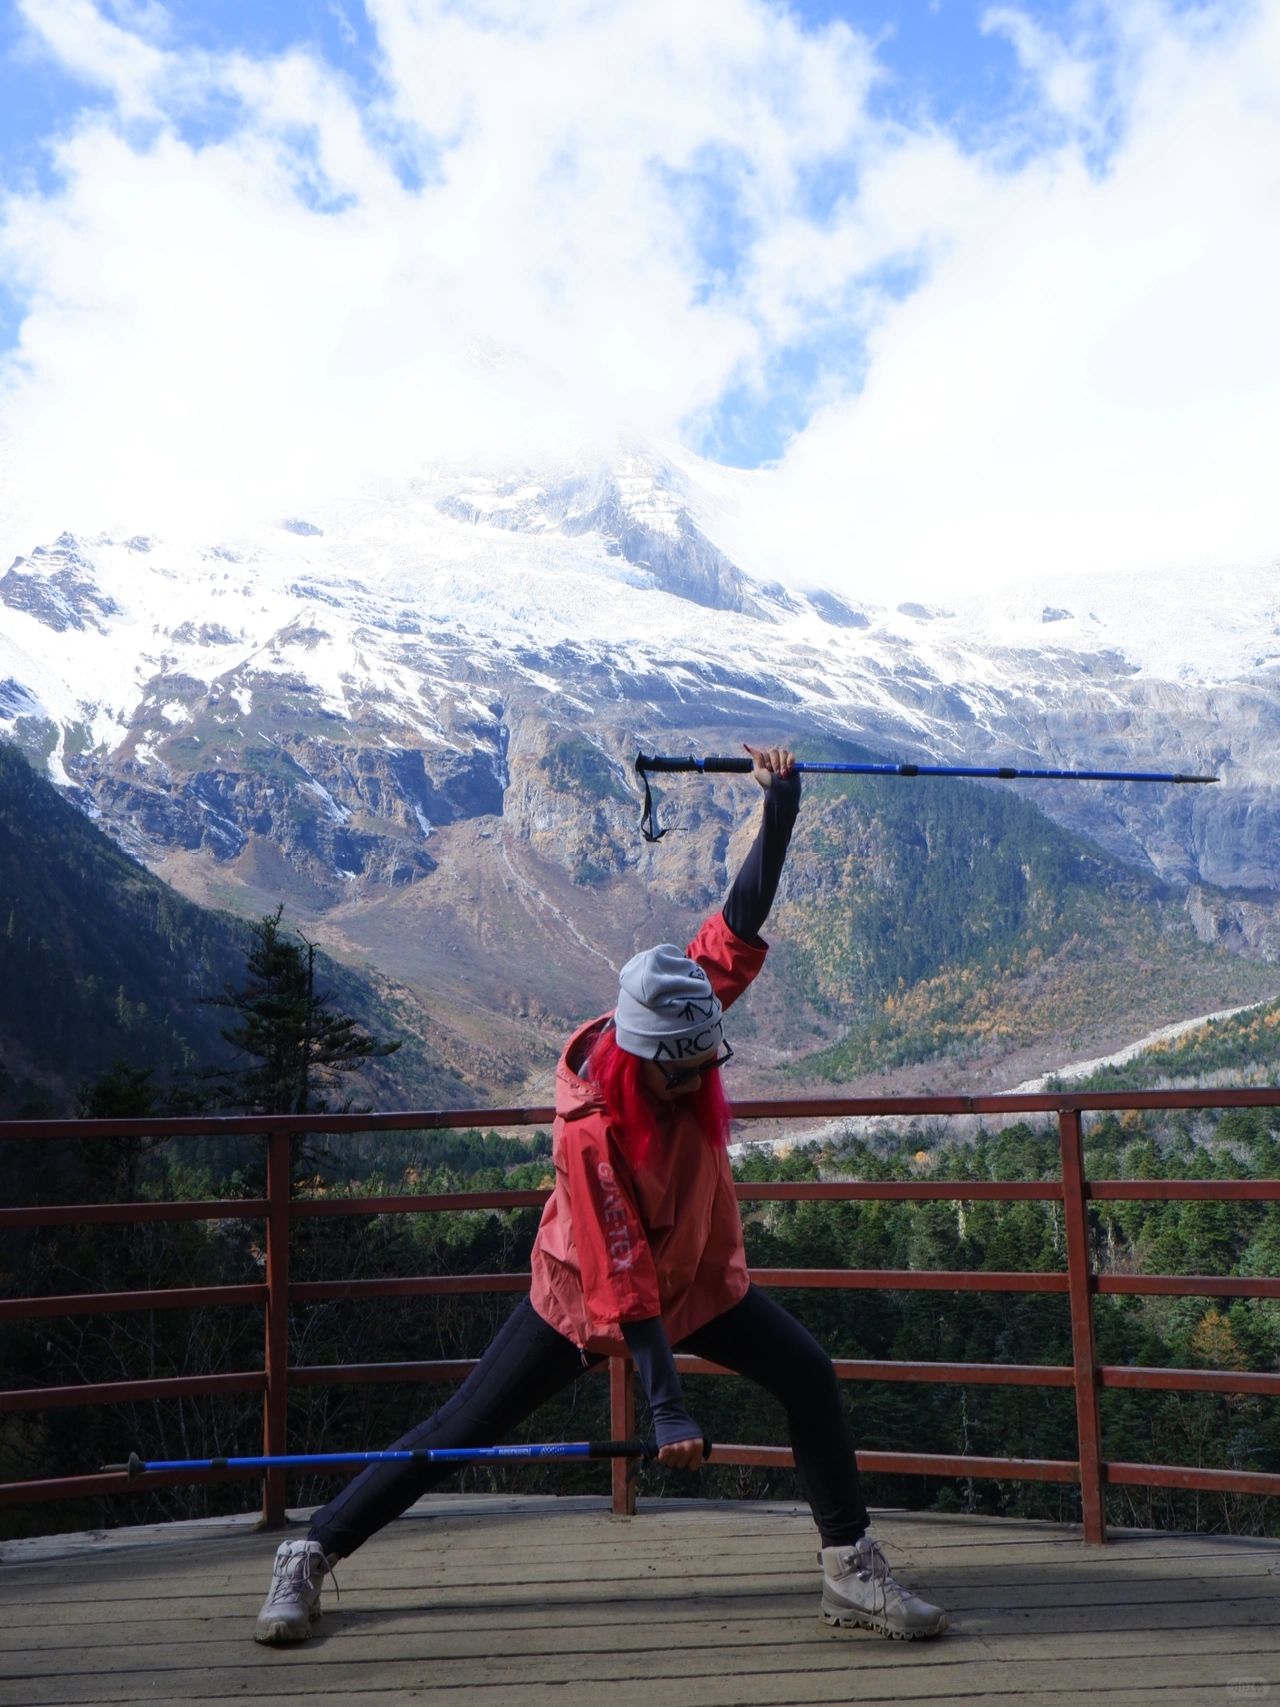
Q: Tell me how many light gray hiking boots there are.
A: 2